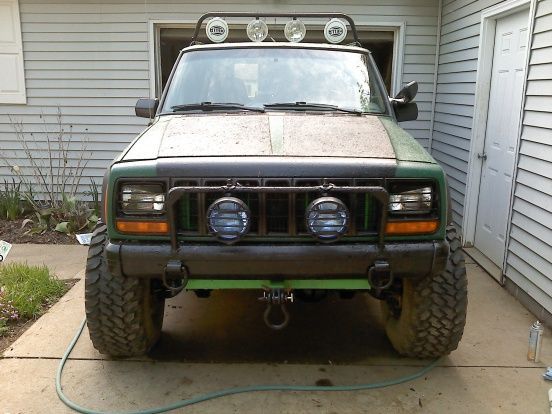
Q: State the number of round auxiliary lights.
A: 6